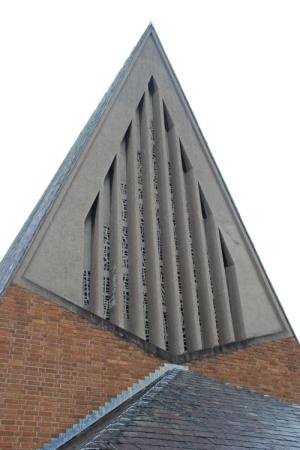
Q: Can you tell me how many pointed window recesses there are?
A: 9